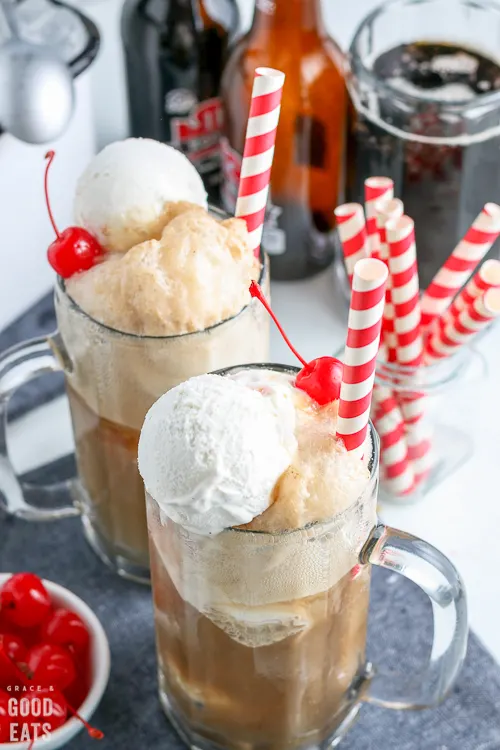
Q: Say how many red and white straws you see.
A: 9